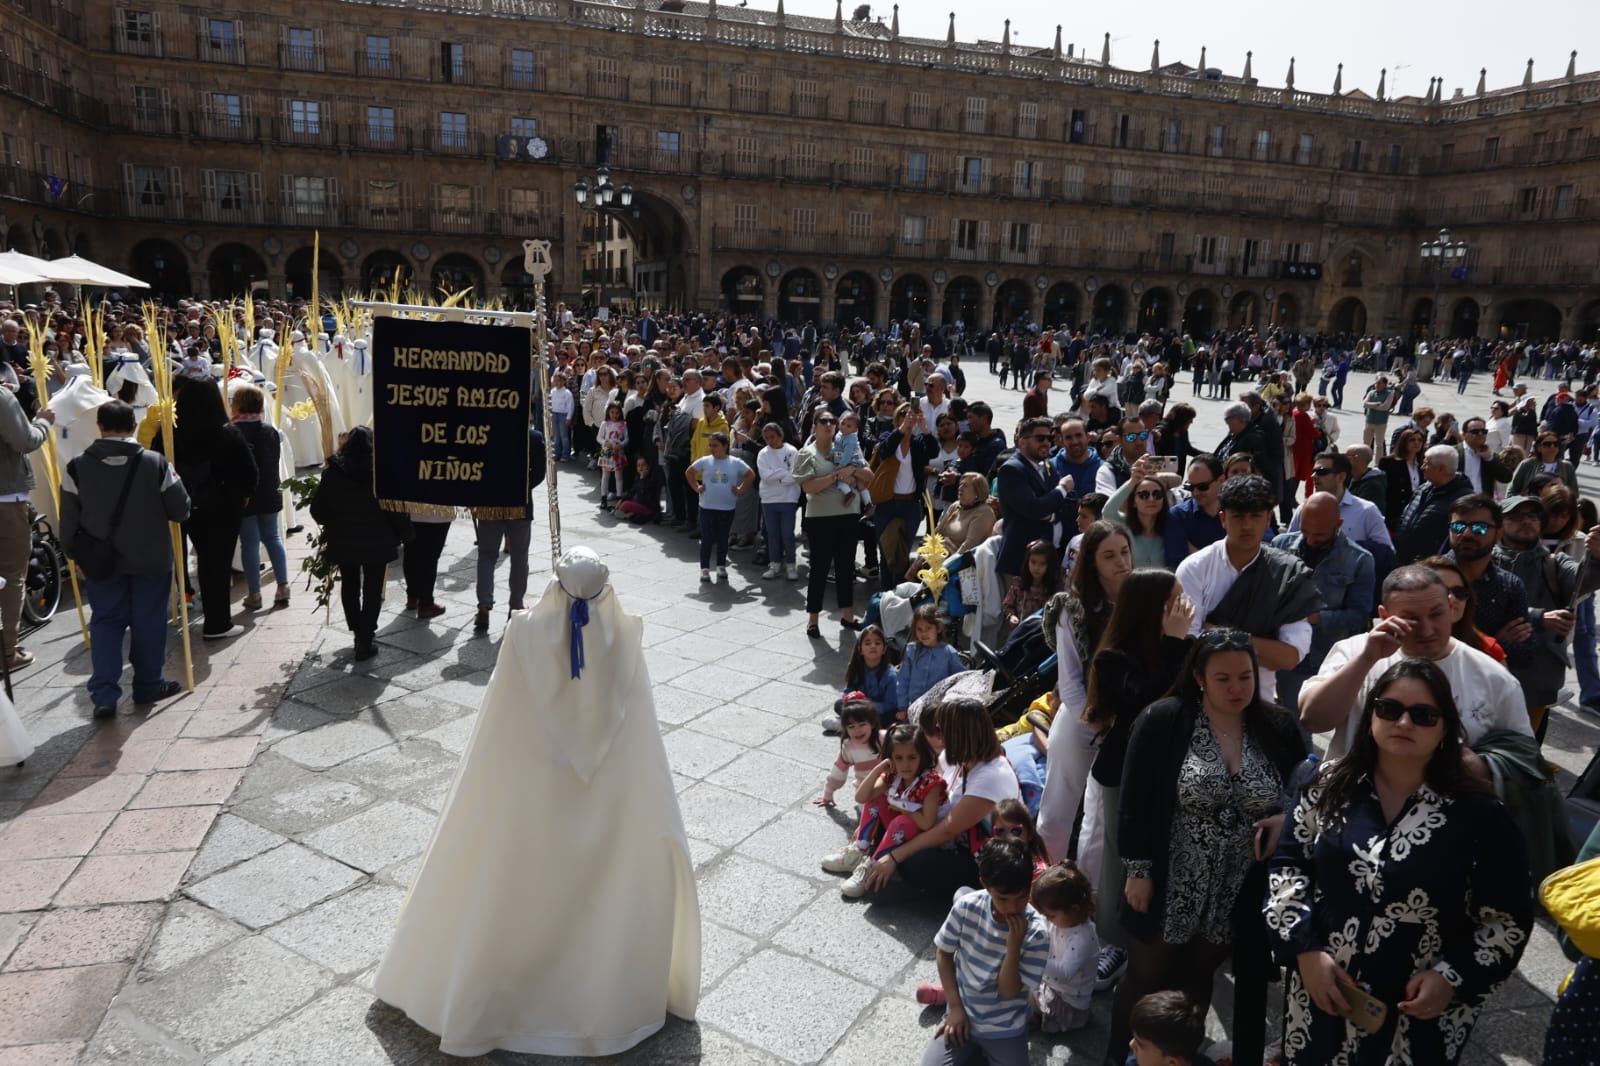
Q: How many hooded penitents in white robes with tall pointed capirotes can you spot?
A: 0